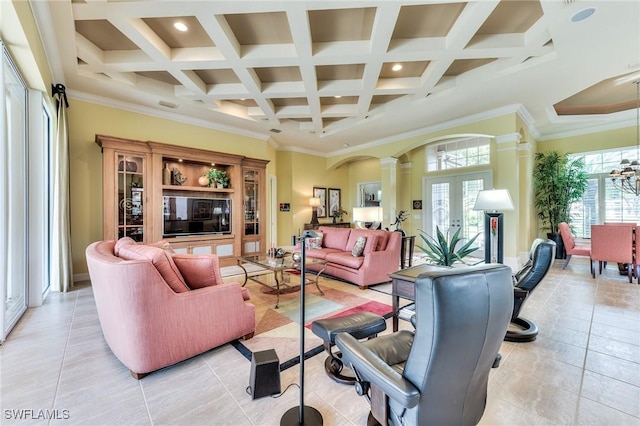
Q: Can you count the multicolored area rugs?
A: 1